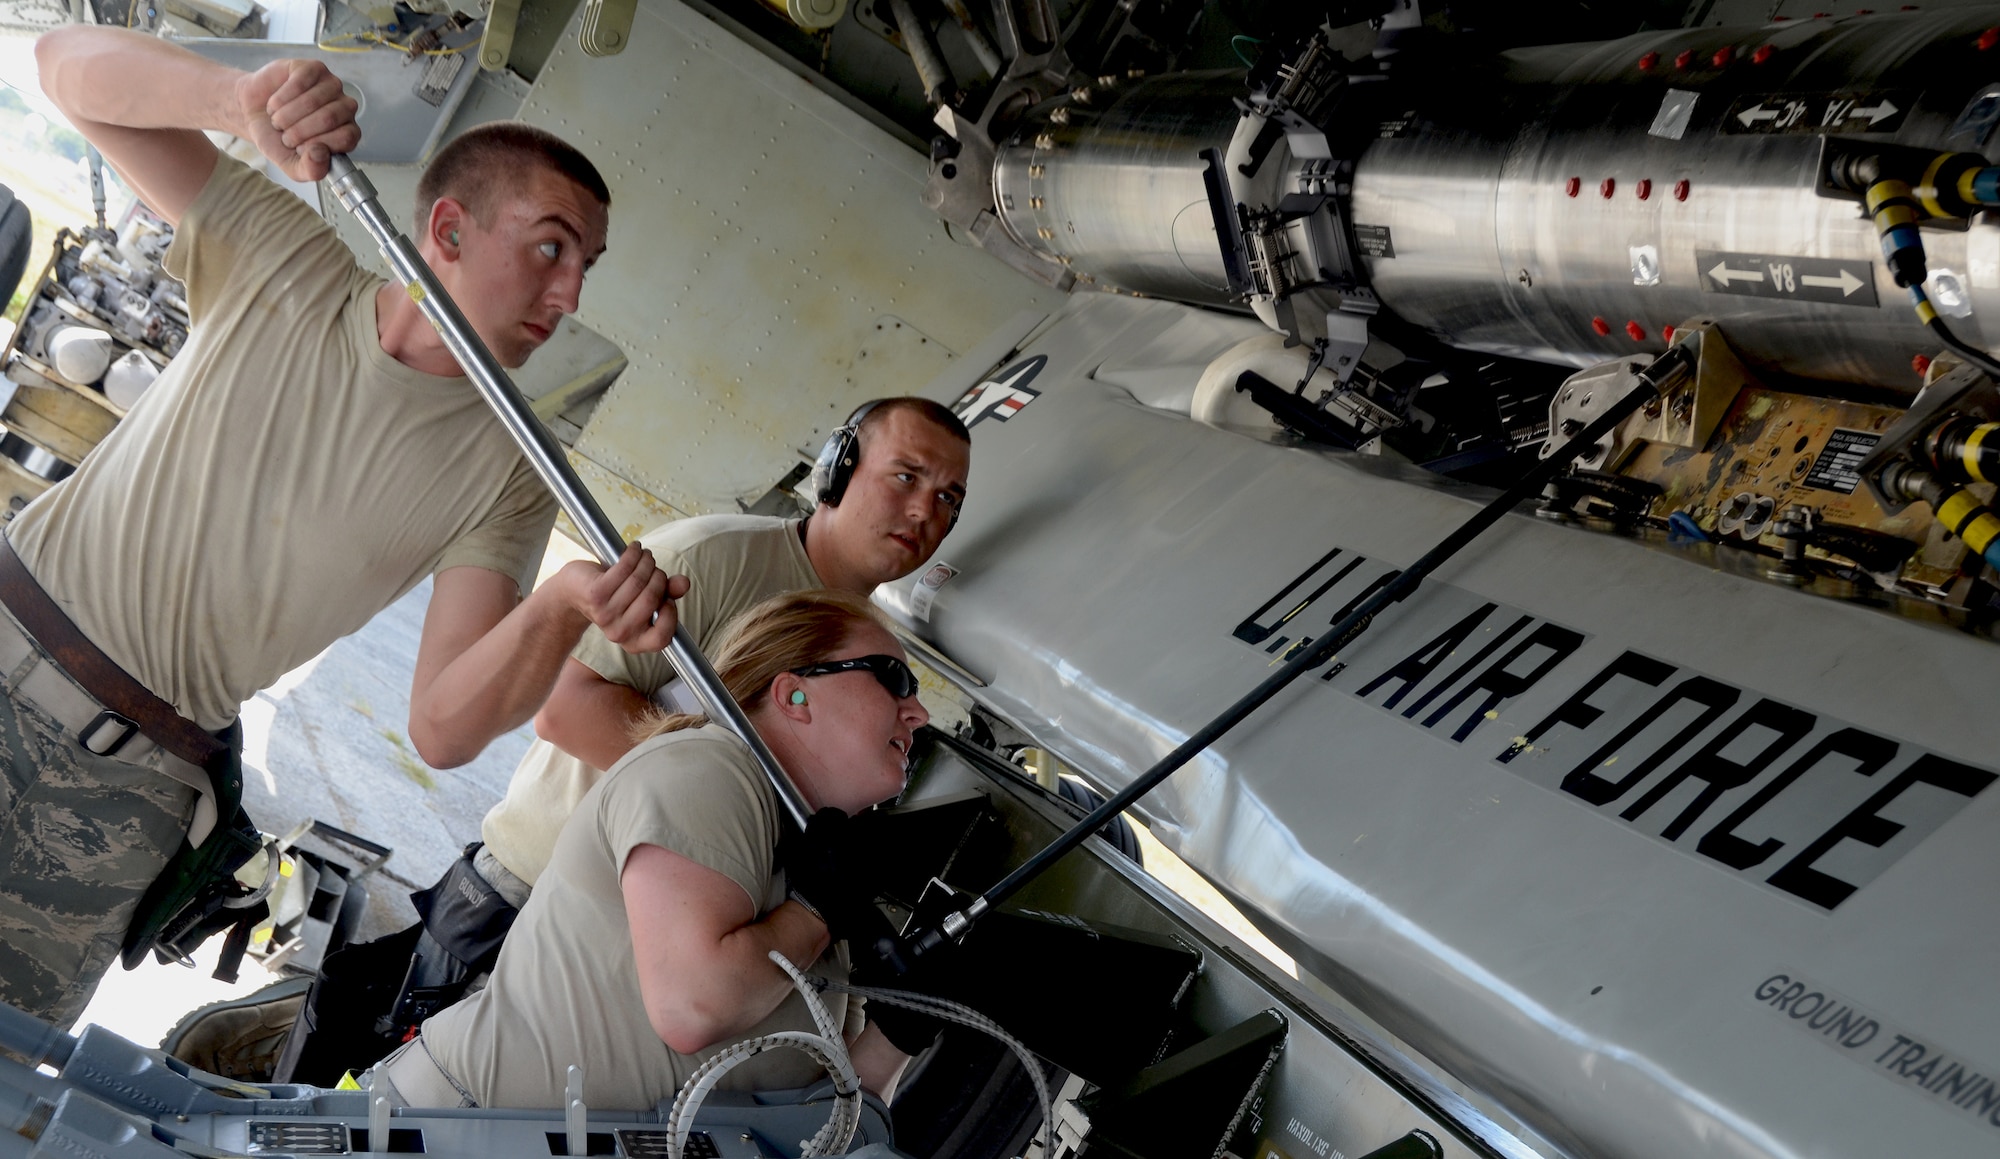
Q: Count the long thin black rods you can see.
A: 1